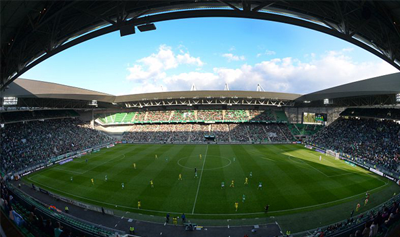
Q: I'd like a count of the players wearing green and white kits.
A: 10